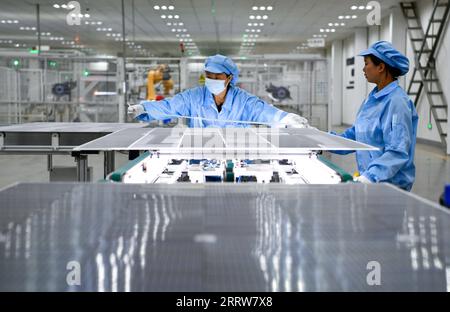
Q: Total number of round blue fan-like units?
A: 2